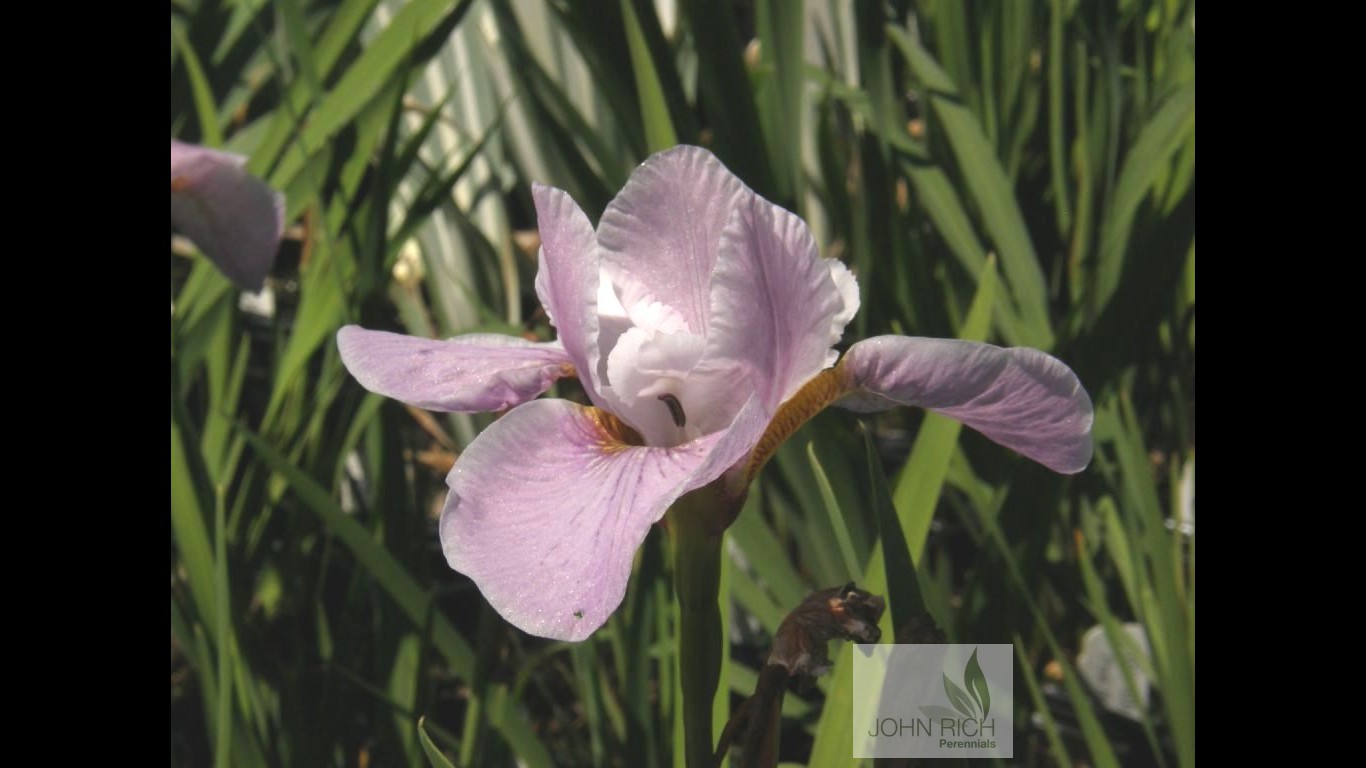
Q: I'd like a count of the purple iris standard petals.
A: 3